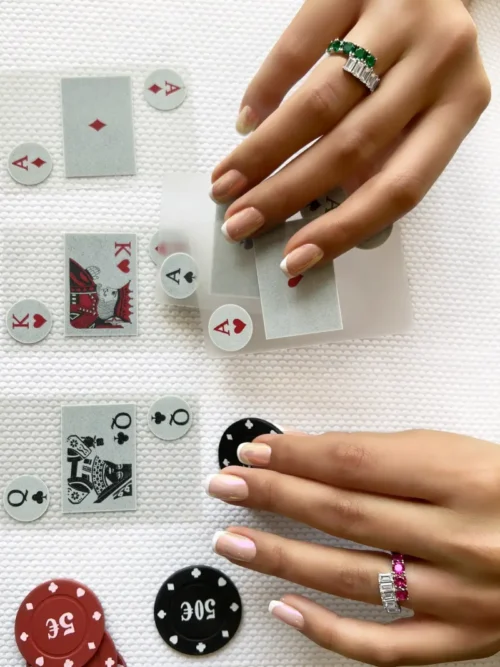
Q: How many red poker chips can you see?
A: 3